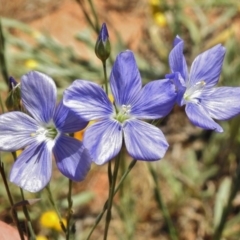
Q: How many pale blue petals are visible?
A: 15